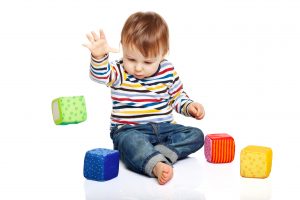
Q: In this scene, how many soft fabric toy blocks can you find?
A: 4